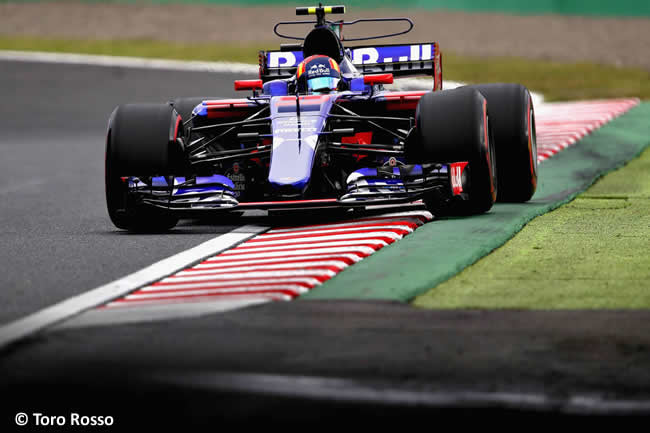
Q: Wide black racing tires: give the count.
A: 4